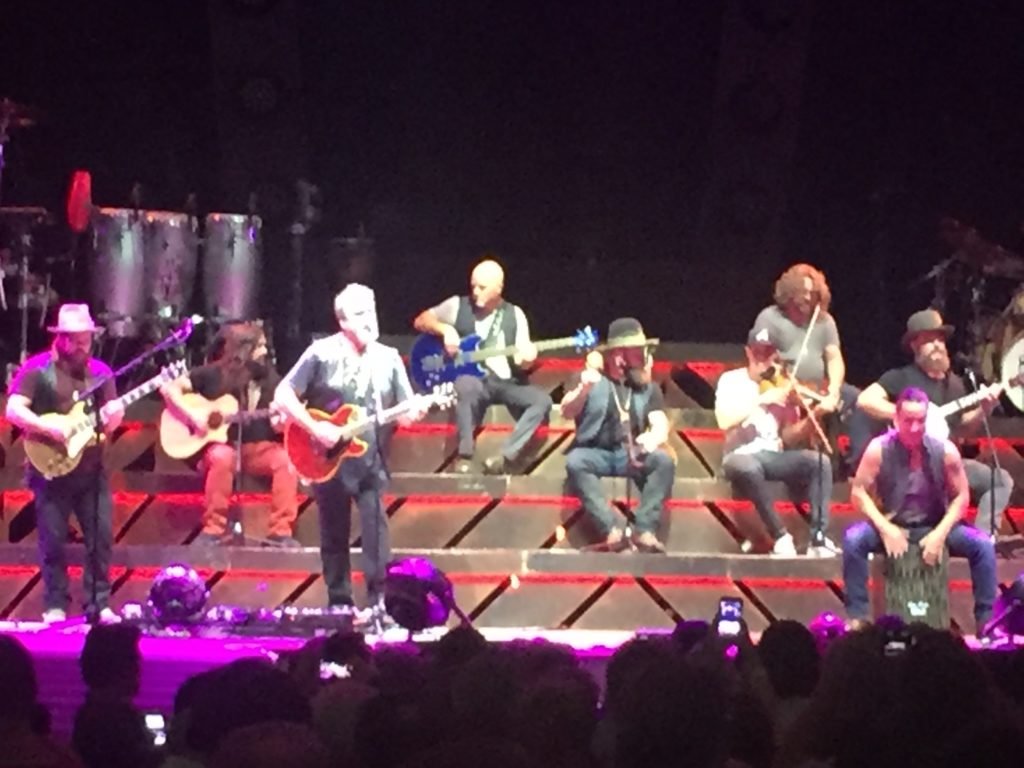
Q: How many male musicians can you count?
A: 9